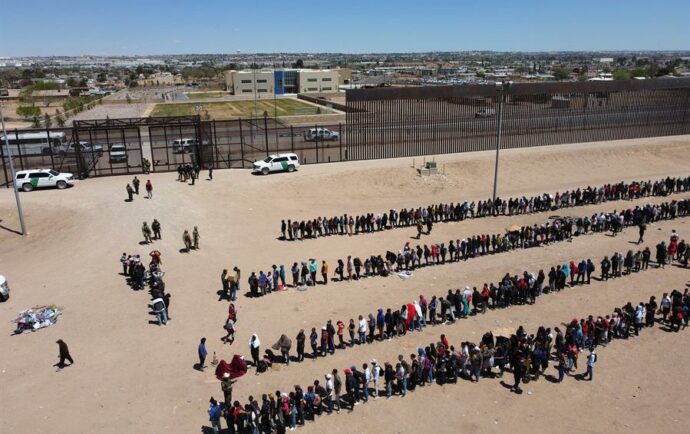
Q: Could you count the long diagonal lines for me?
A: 4